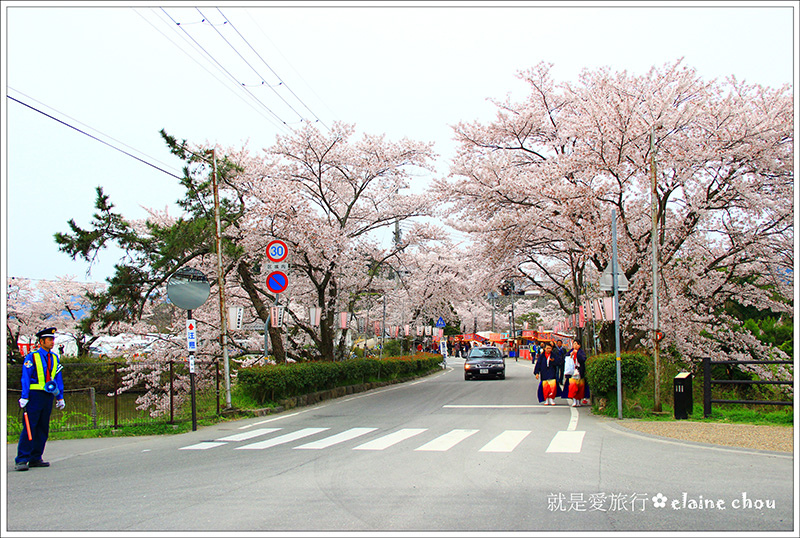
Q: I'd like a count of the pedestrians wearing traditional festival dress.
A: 2